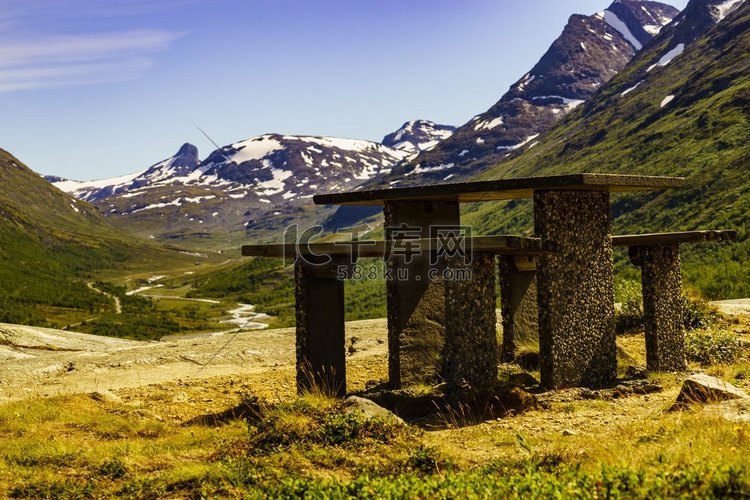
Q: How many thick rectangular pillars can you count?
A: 6